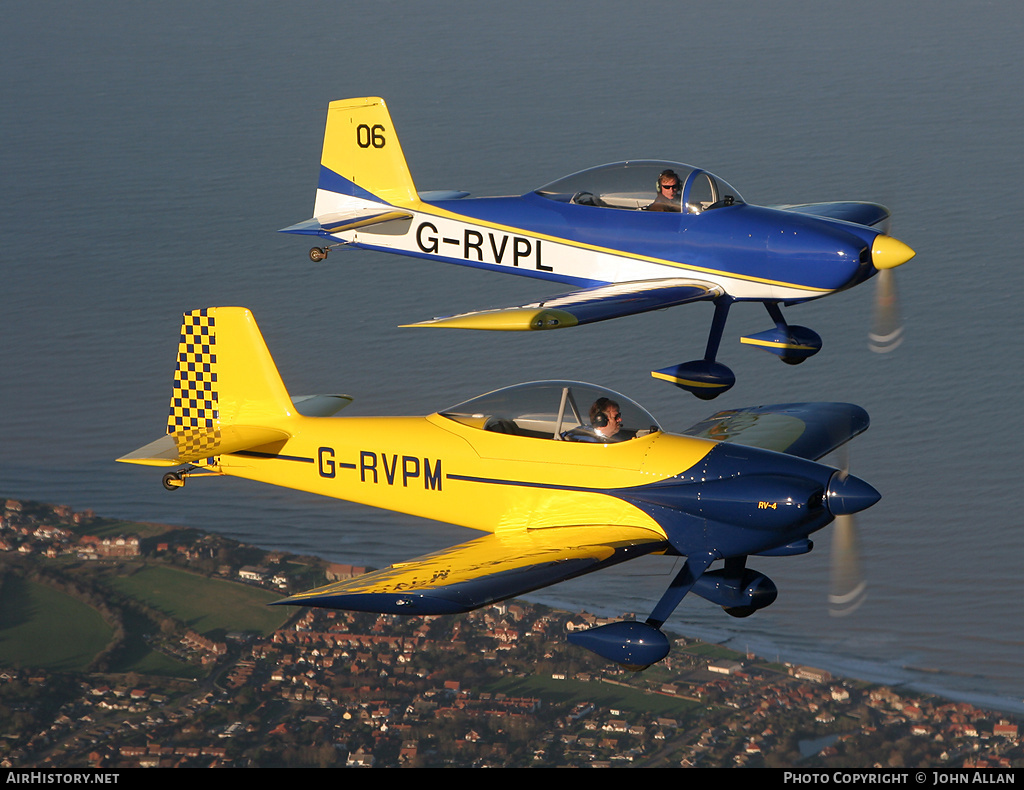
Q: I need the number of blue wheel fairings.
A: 4